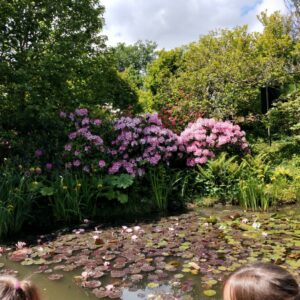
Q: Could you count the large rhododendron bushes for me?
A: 3